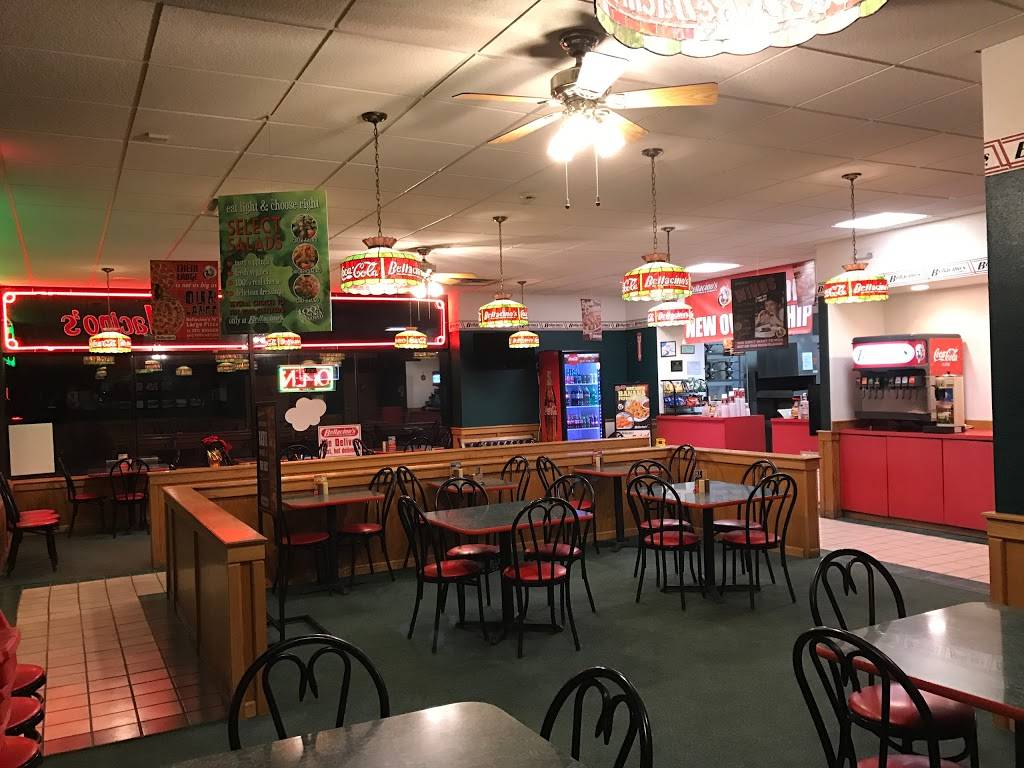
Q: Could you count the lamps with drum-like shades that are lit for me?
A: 10